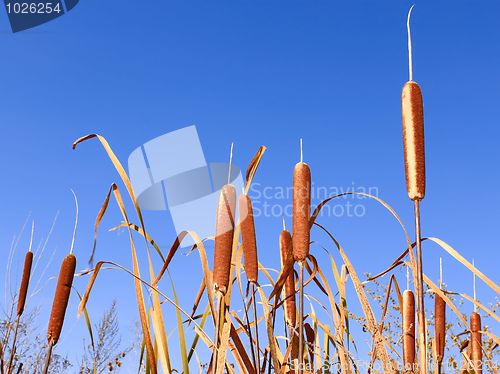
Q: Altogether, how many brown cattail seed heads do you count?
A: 10